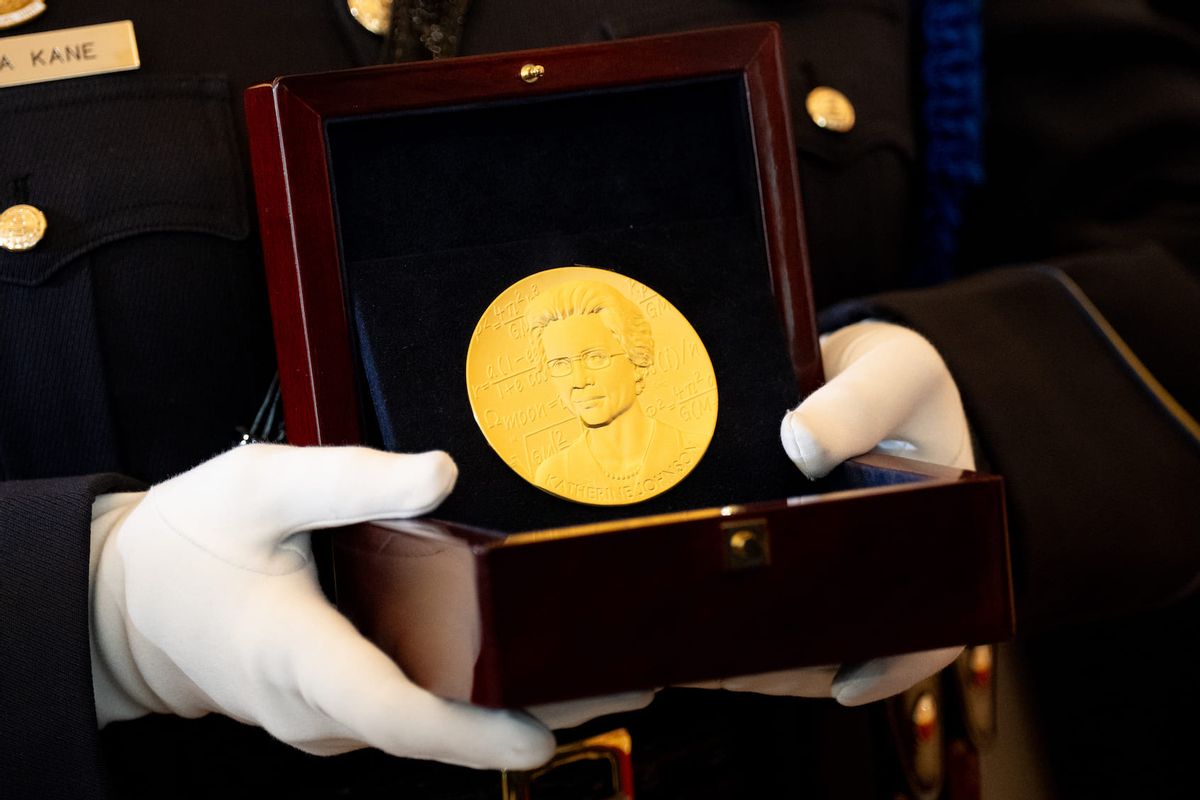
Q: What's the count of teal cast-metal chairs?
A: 0